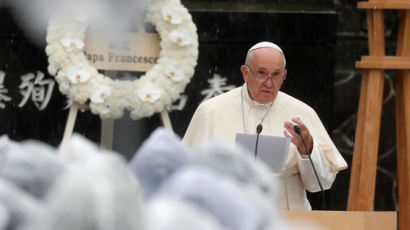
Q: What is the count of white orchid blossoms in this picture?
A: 7